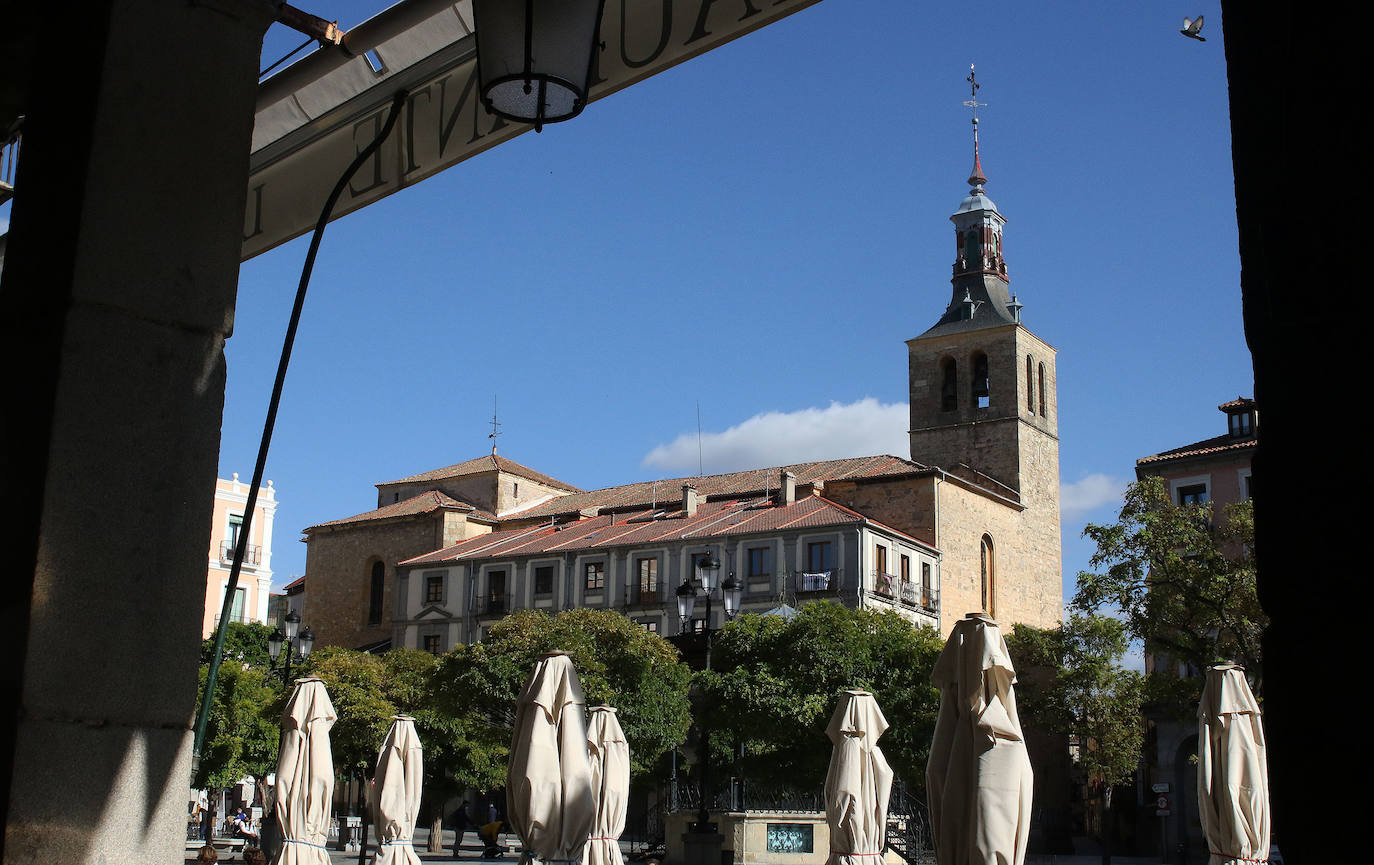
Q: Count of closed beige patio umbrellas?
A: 7